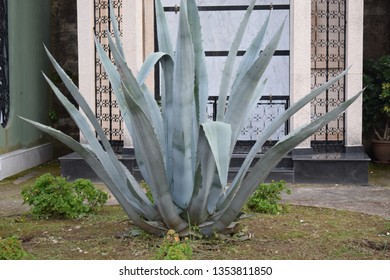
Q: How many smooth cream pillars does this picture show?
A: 4